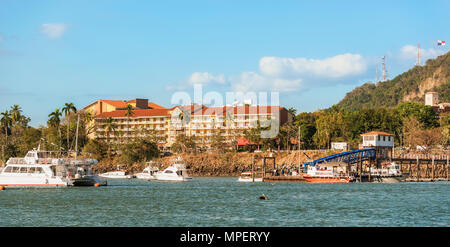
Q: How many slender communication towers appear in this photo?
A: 3